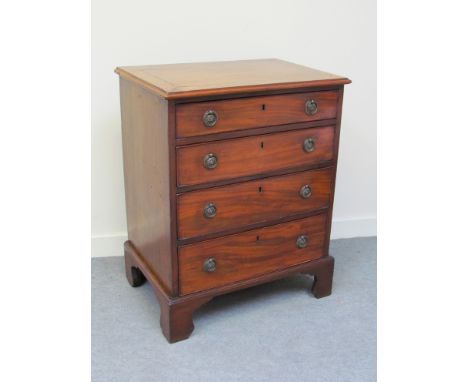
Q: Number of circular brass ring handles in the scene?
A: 8